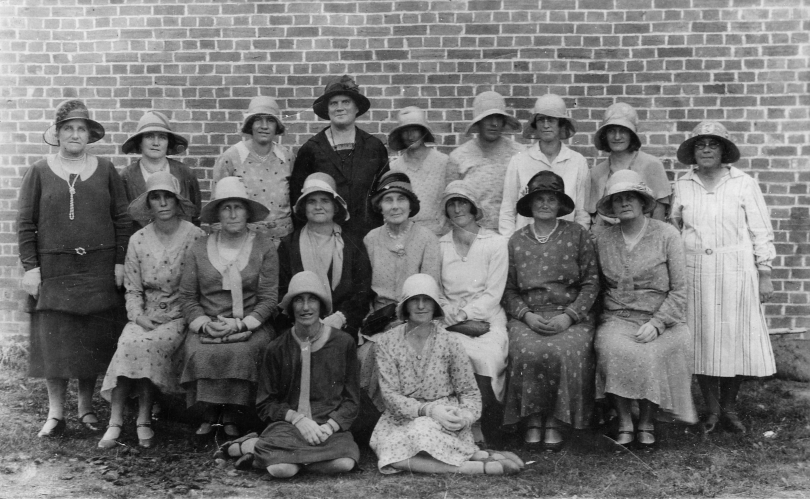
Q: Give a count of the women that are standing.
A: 9